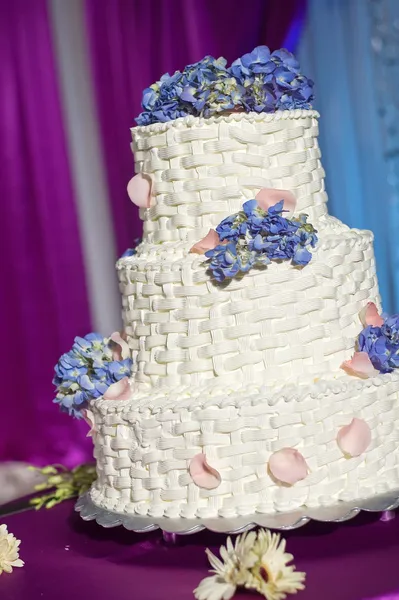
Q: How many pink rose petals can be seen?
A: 11